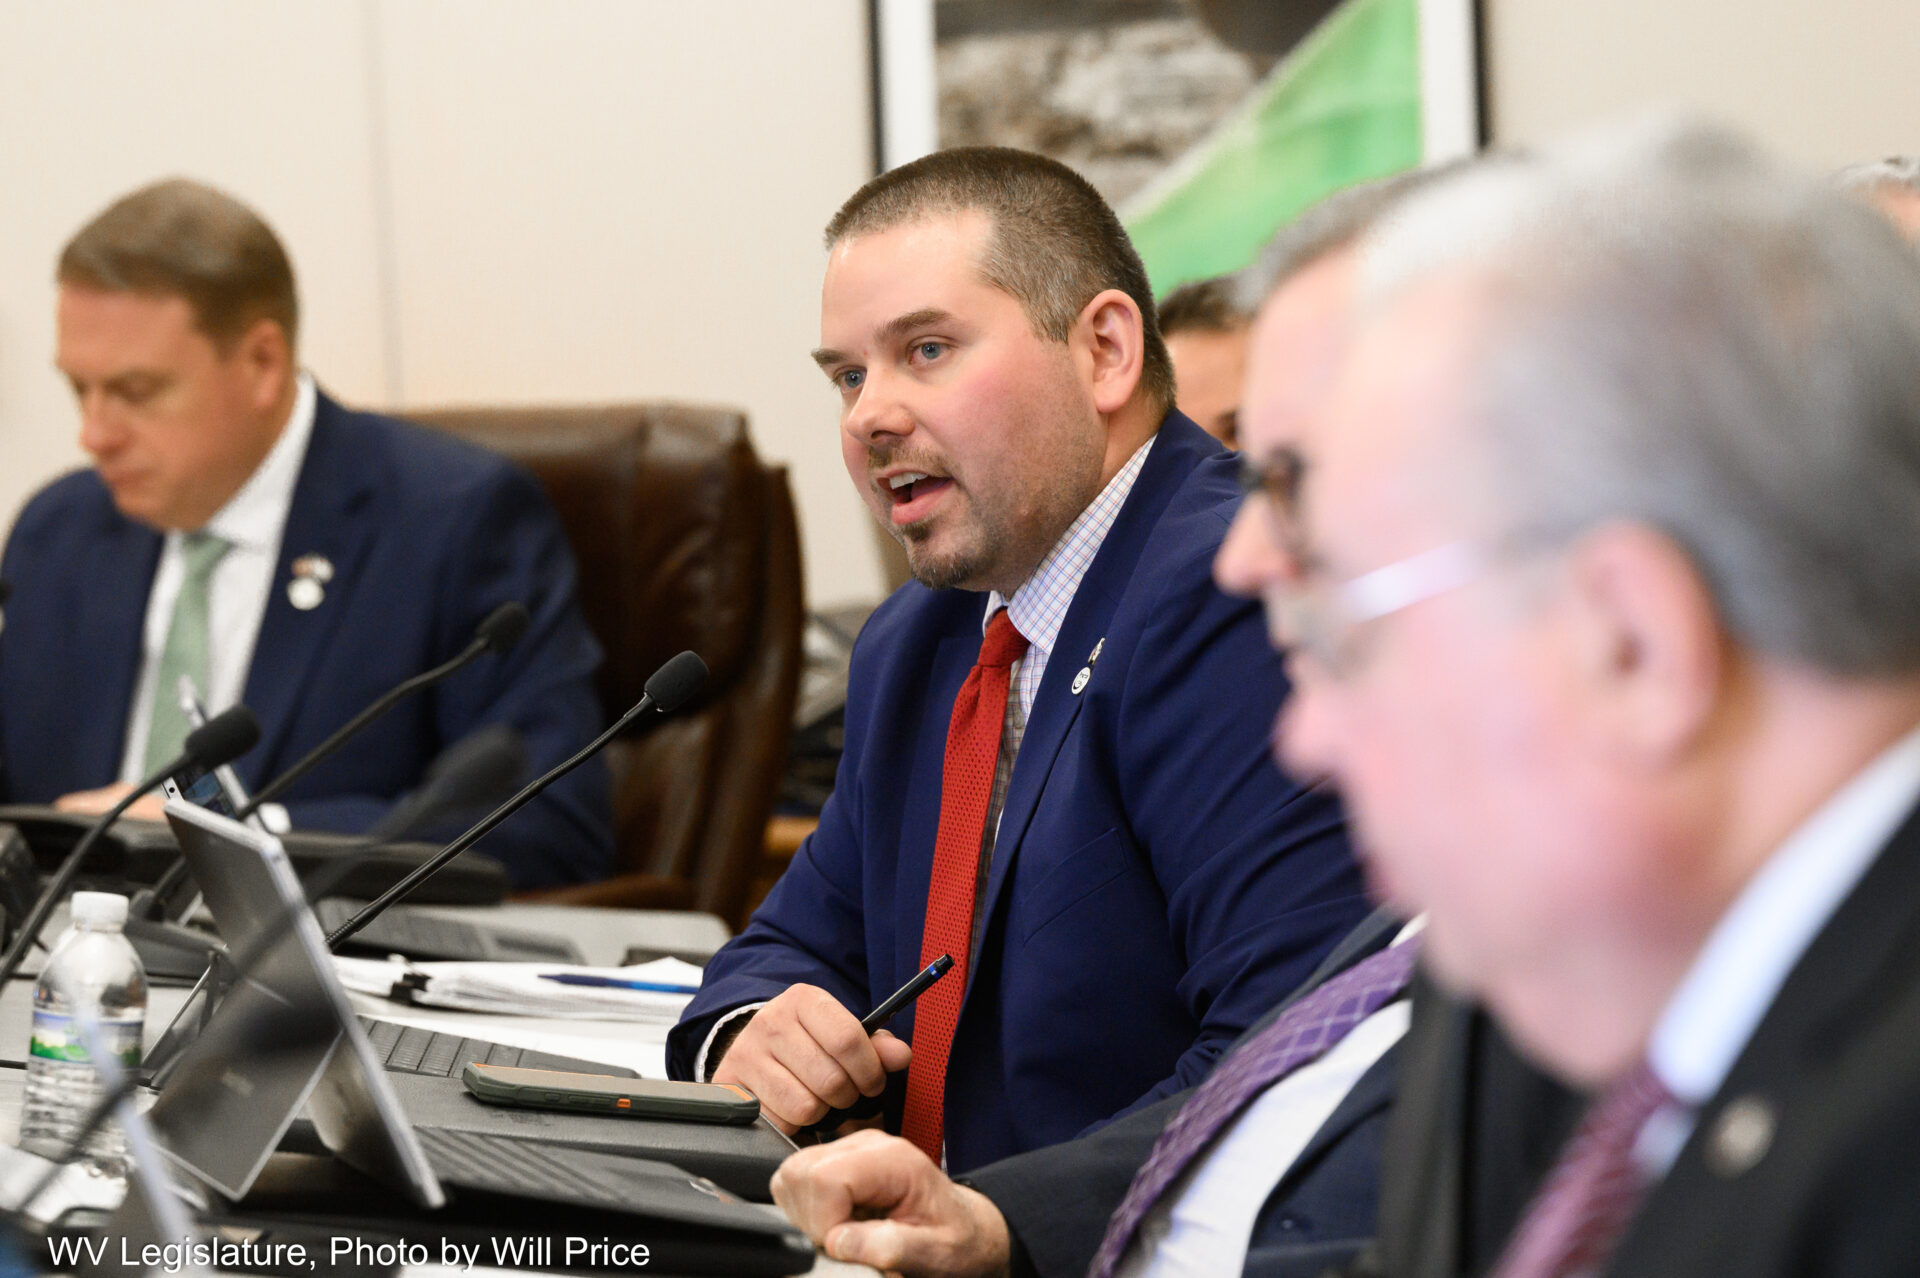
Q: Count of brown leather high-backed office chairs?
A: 1